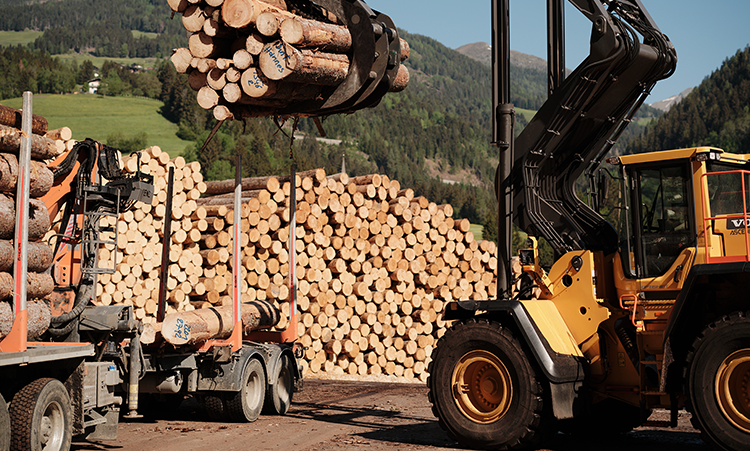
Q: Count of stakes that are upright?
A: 4